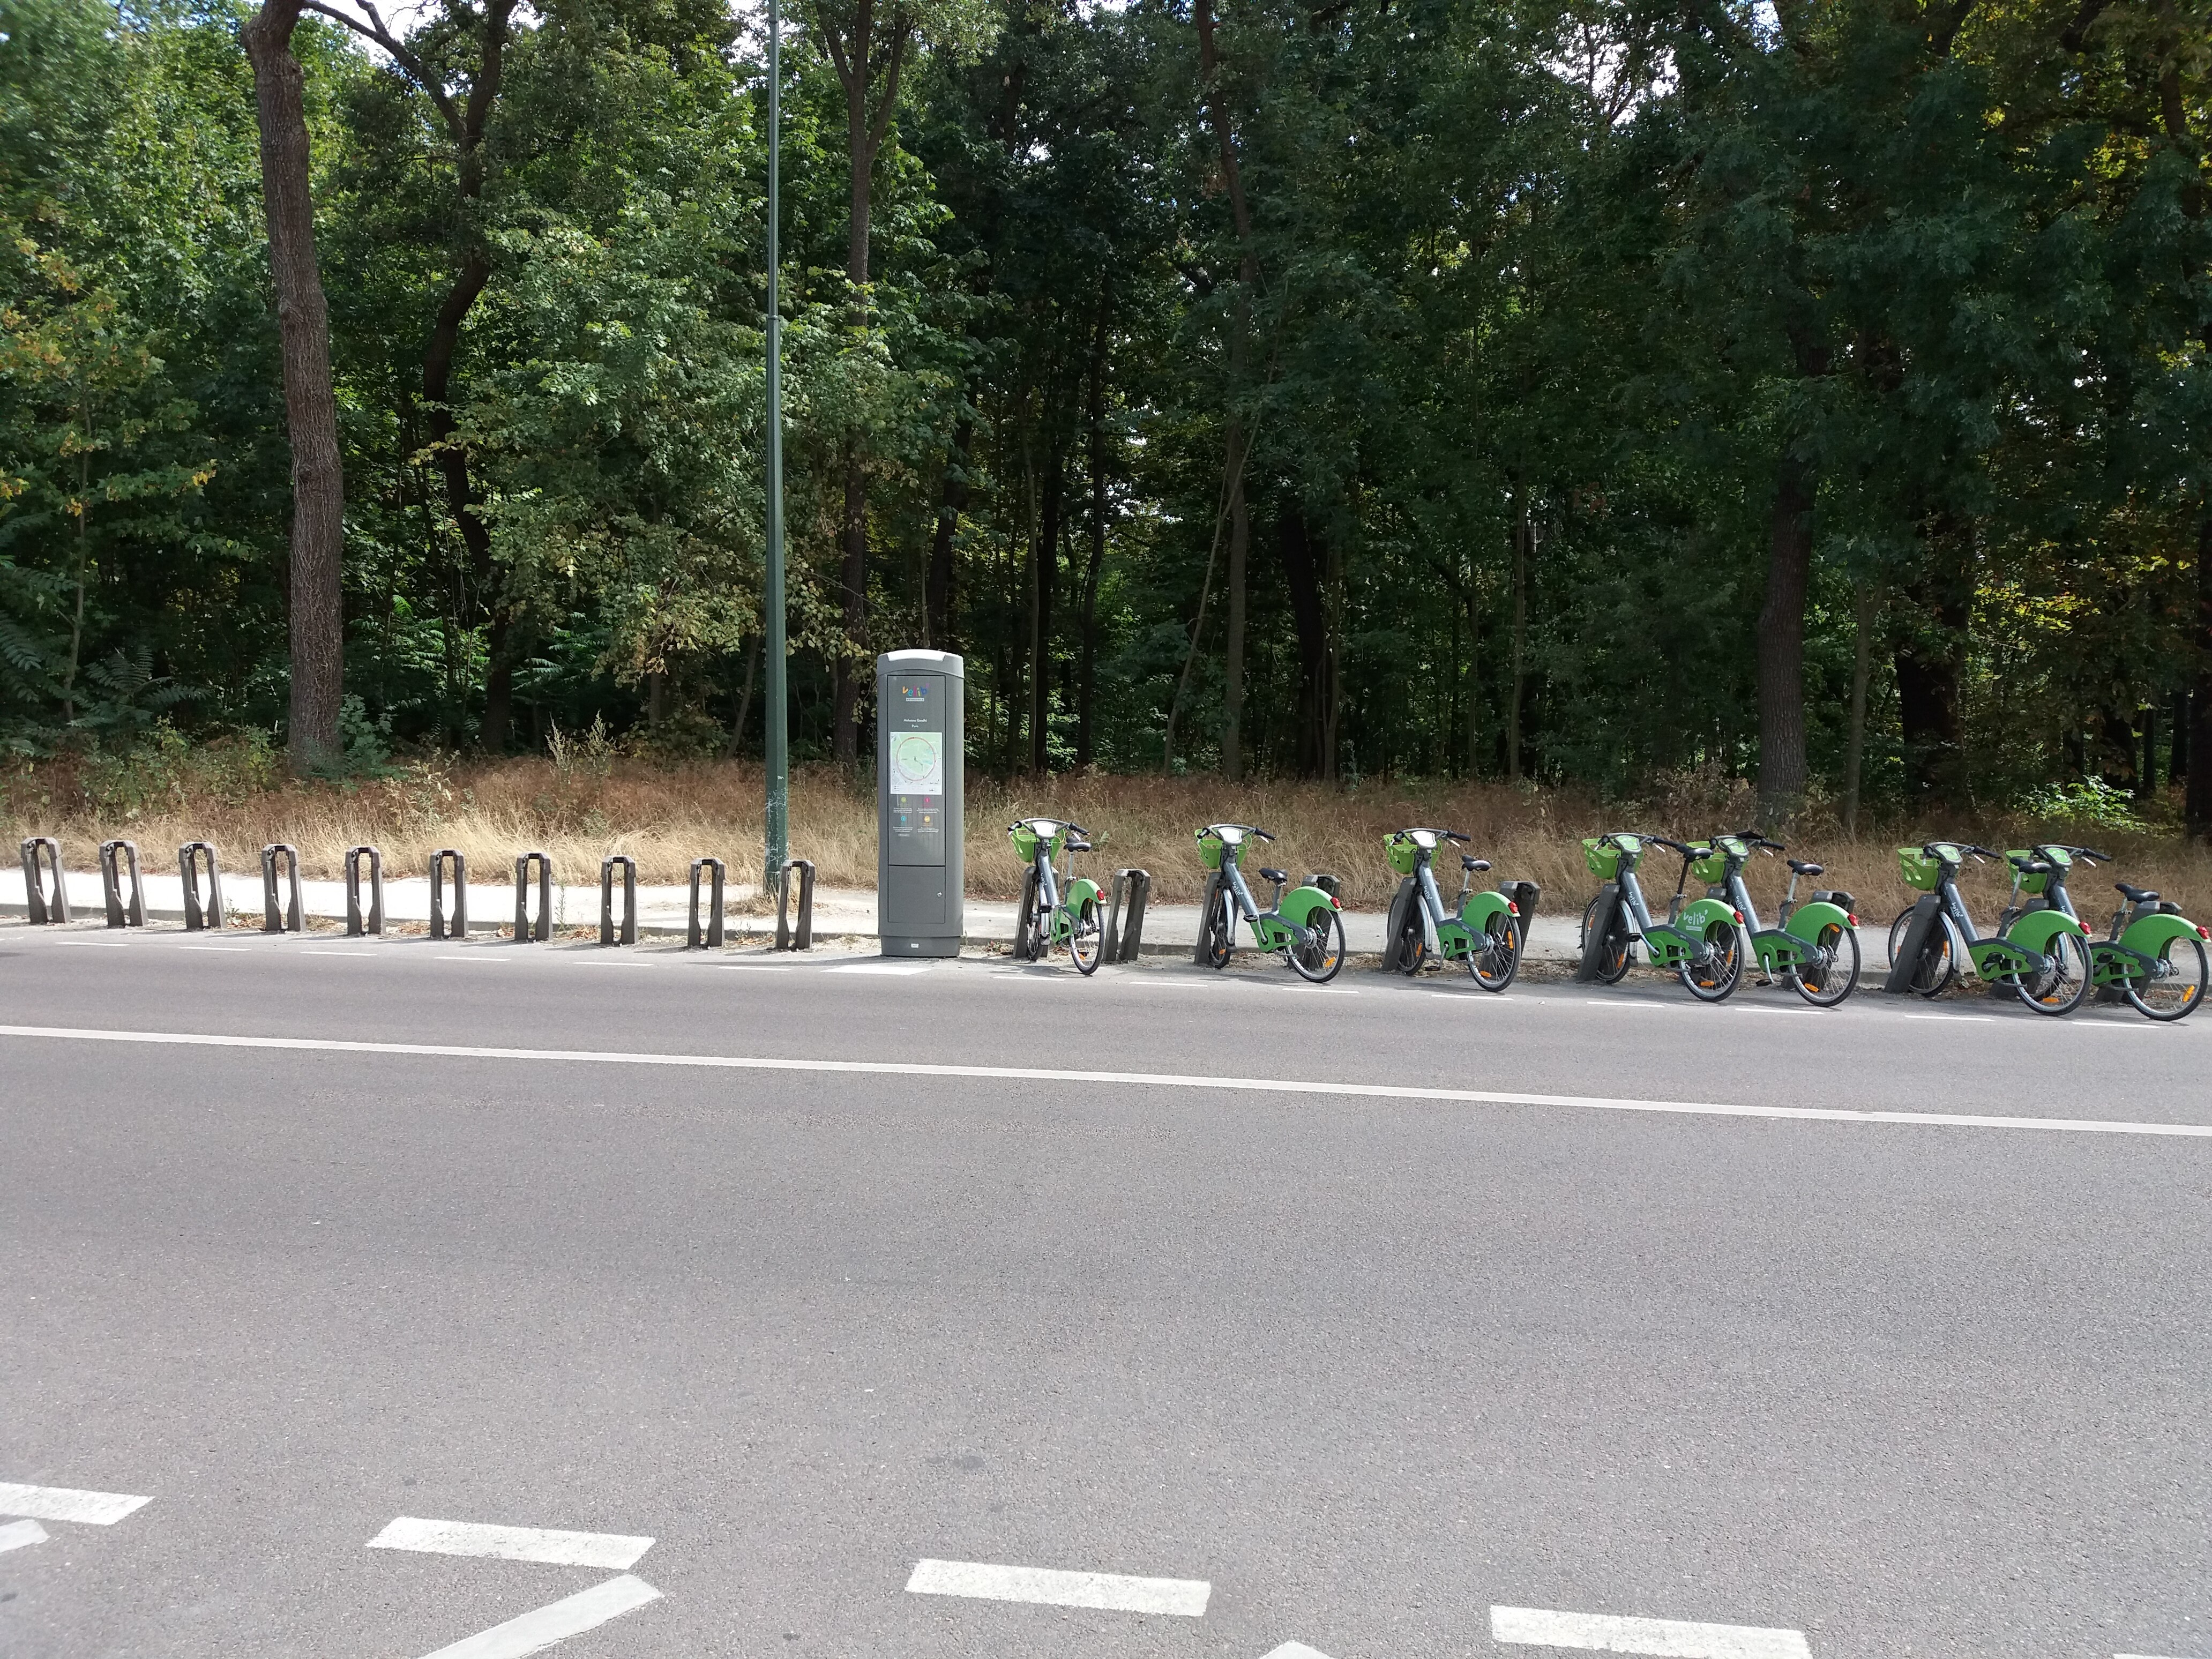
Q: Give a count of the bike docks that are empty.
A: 15